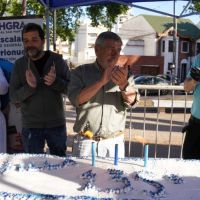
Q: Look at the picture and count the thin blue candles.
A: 3